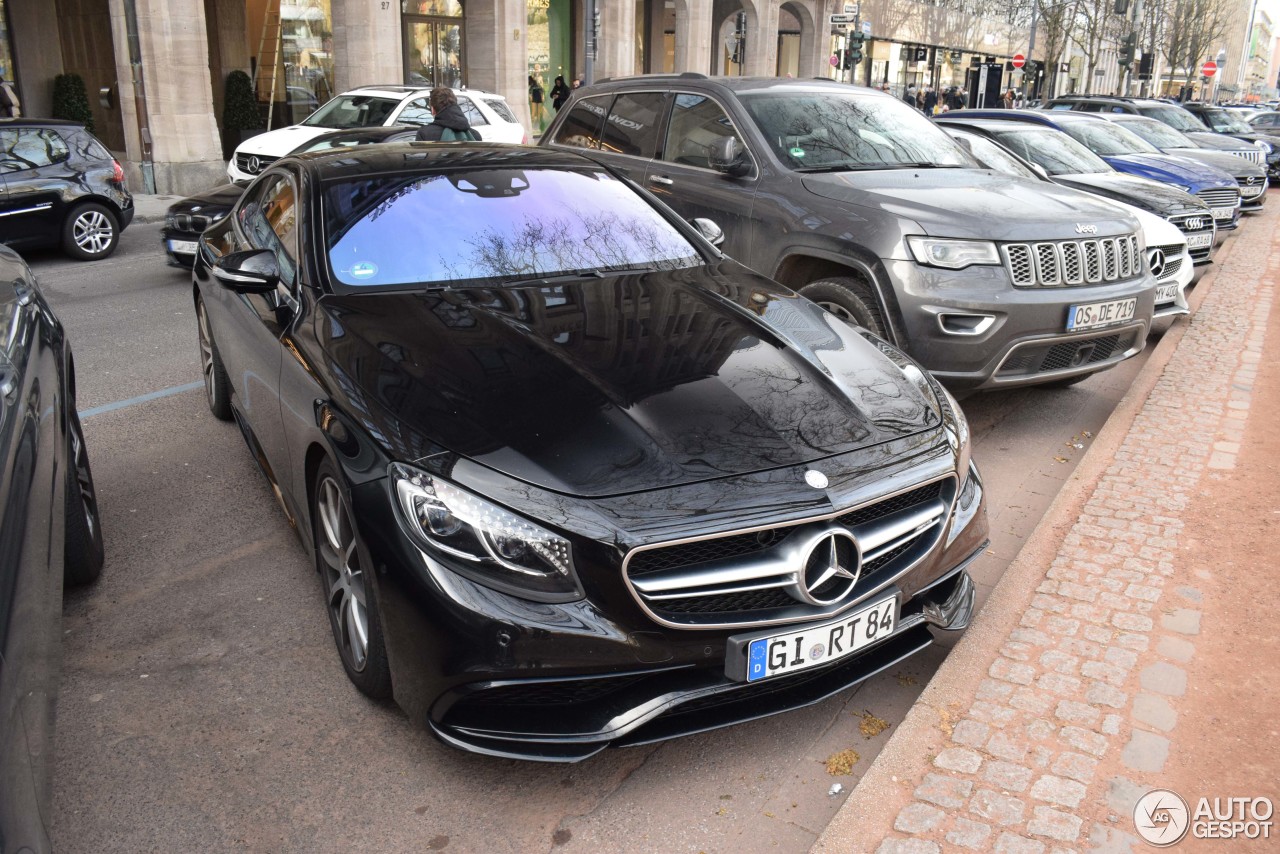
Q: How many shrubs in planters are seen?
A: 2